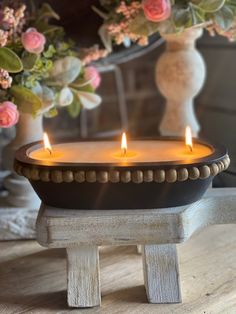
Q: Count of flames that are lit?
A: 3